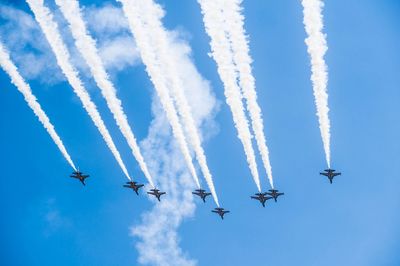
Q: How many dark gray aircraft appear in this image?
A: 8